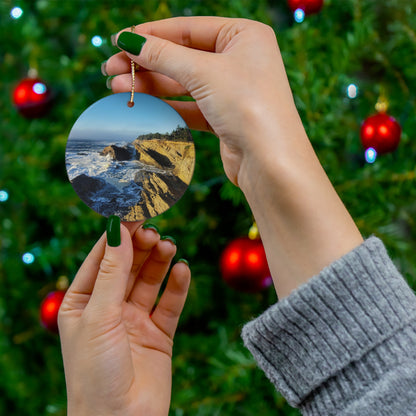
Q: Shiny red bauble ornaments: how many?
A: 5